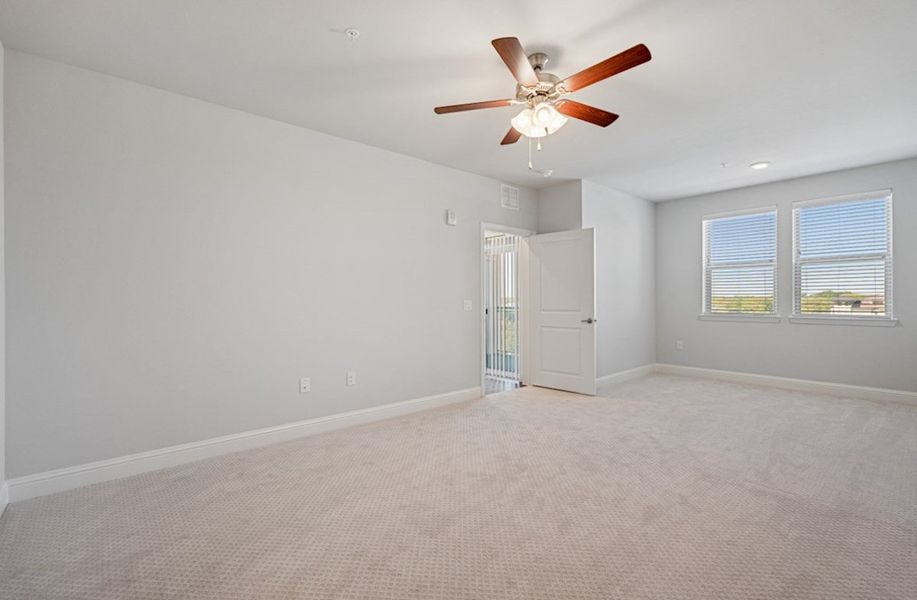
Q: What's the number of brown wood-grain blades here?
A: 5